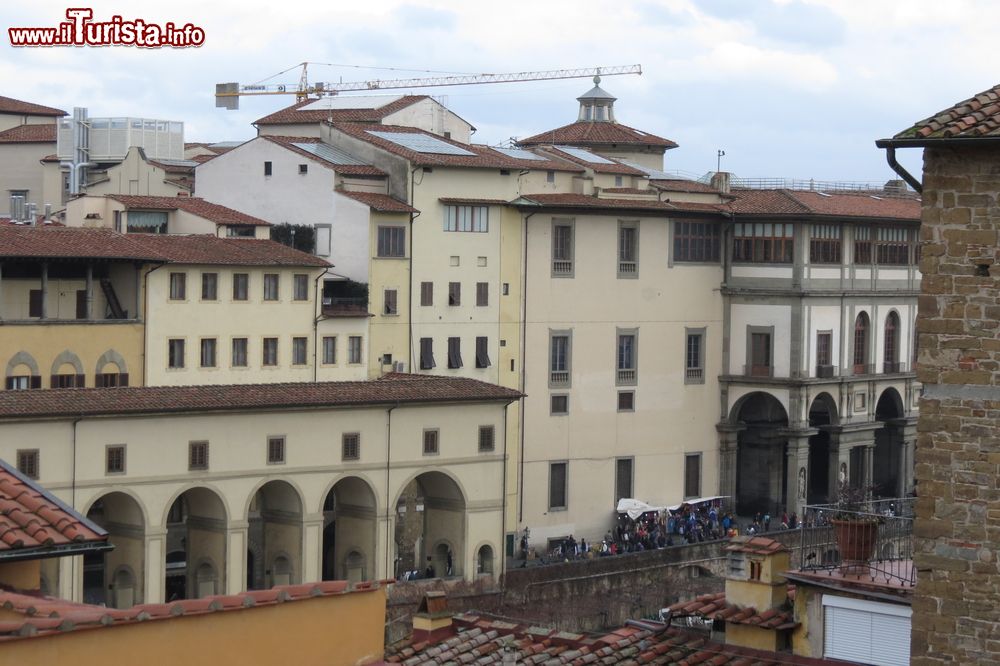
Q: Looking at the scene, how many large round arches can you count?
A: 8